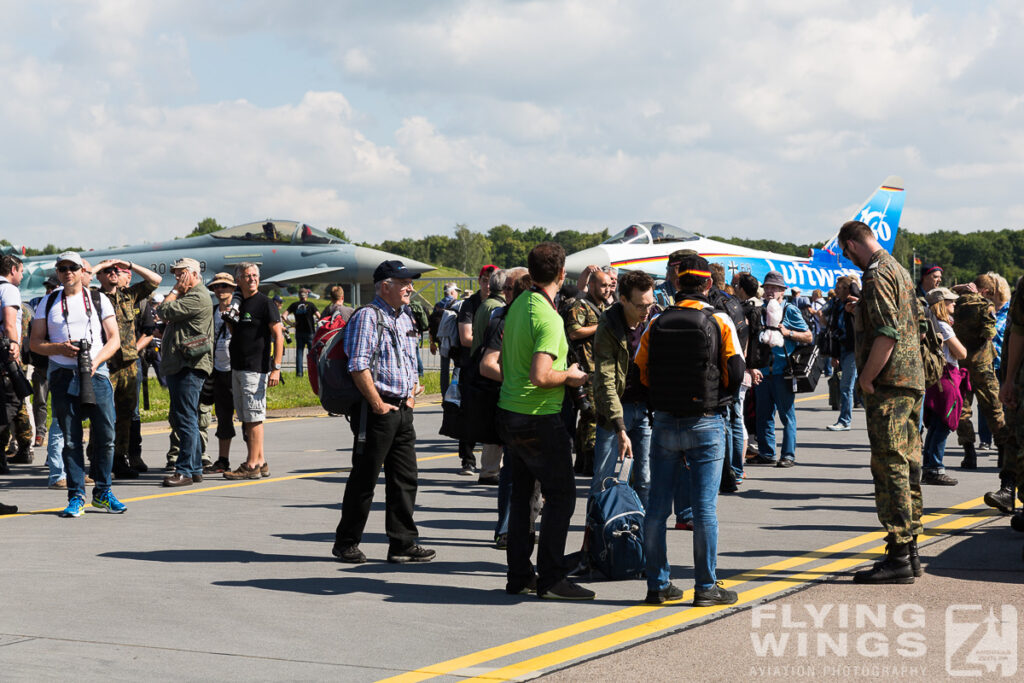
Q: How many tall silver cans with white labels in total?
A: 0